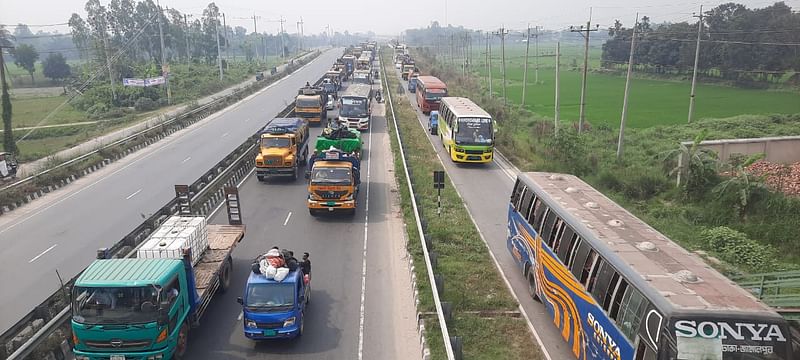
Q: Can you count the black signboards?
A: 1